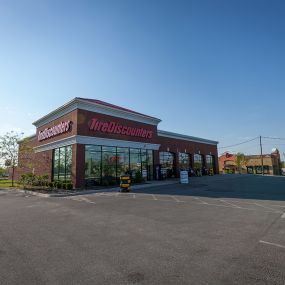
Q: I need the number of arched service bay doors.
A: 4